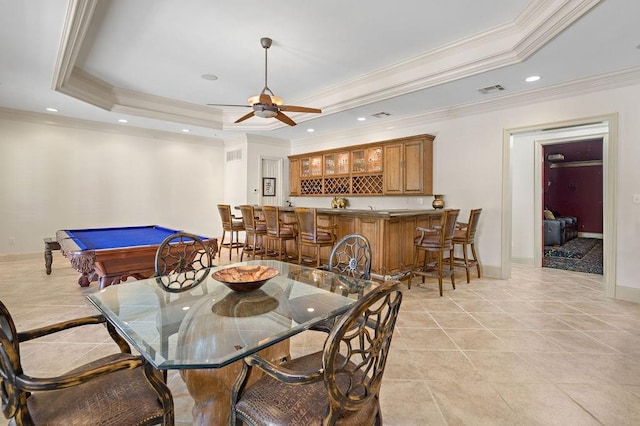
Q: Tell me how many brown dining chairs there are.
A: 4